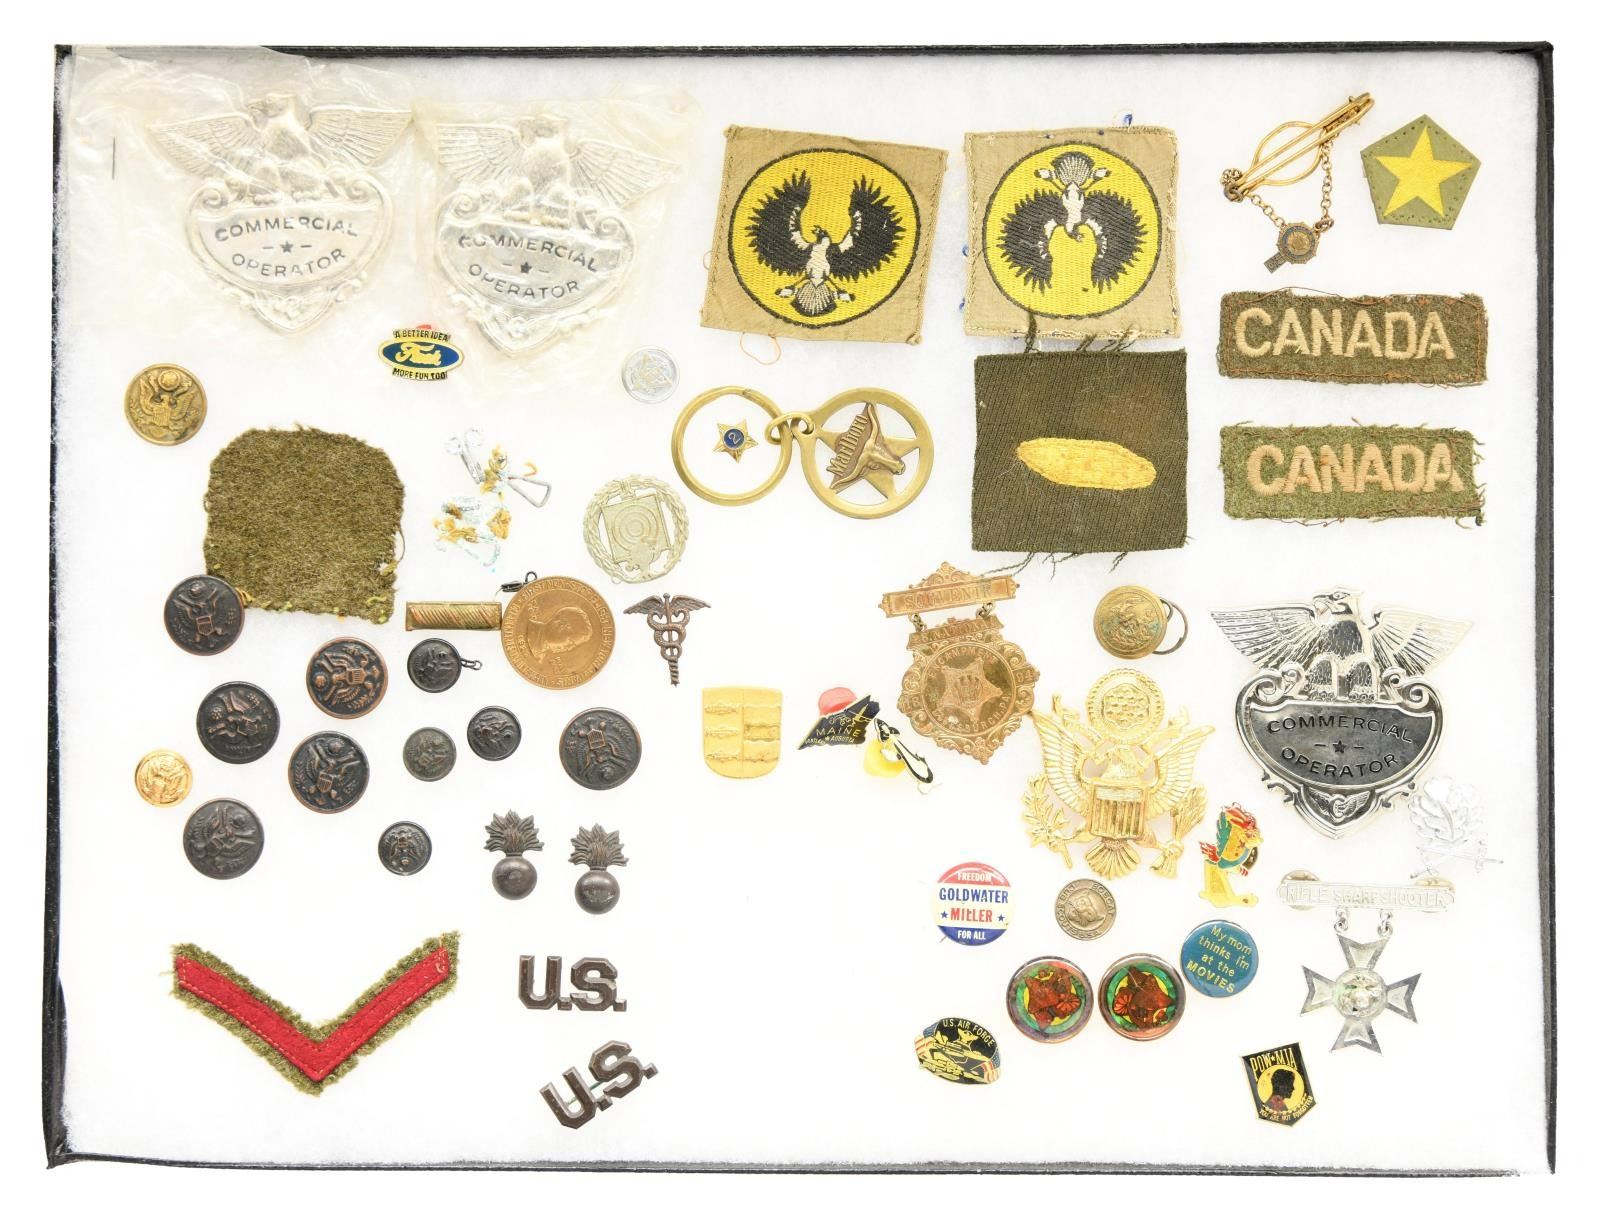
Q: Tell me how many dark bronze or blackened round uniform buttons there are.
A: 10